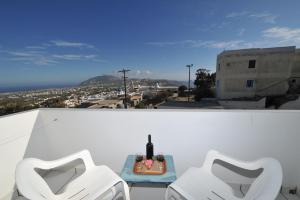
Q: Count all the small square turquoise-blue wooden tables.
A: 1